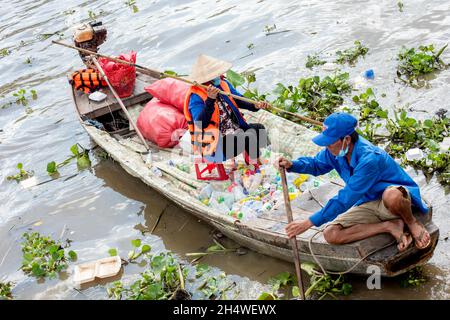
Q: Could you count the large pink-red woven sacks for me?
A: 2